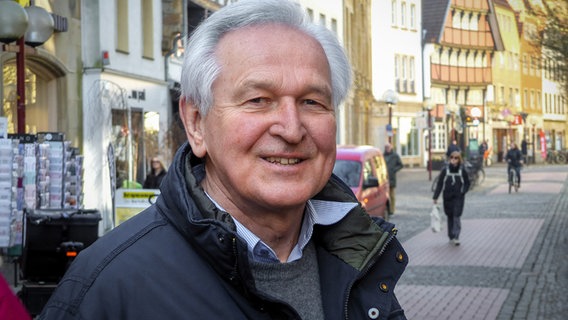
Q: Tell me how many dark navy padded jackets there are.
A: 1